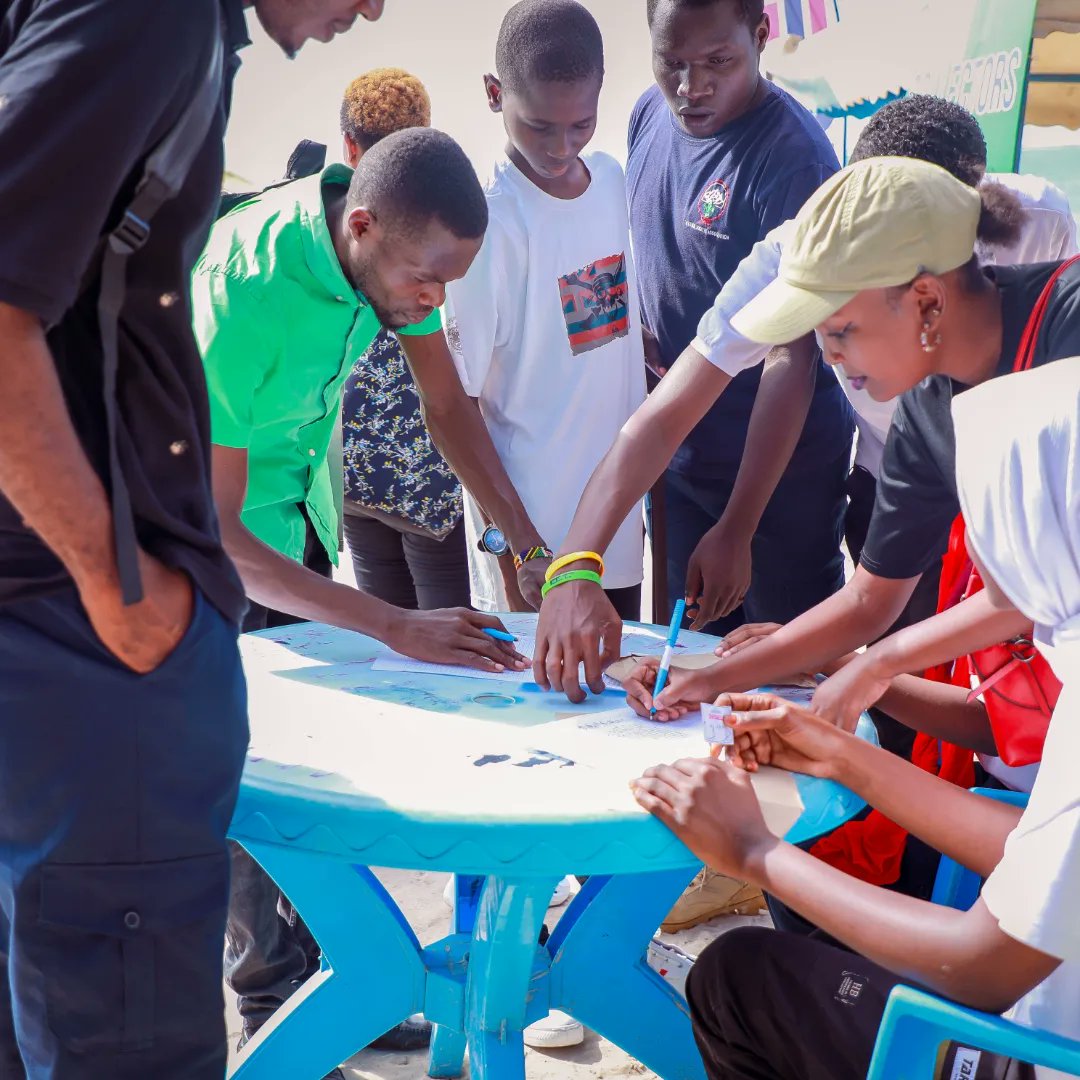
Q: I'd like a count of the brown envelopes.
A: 1